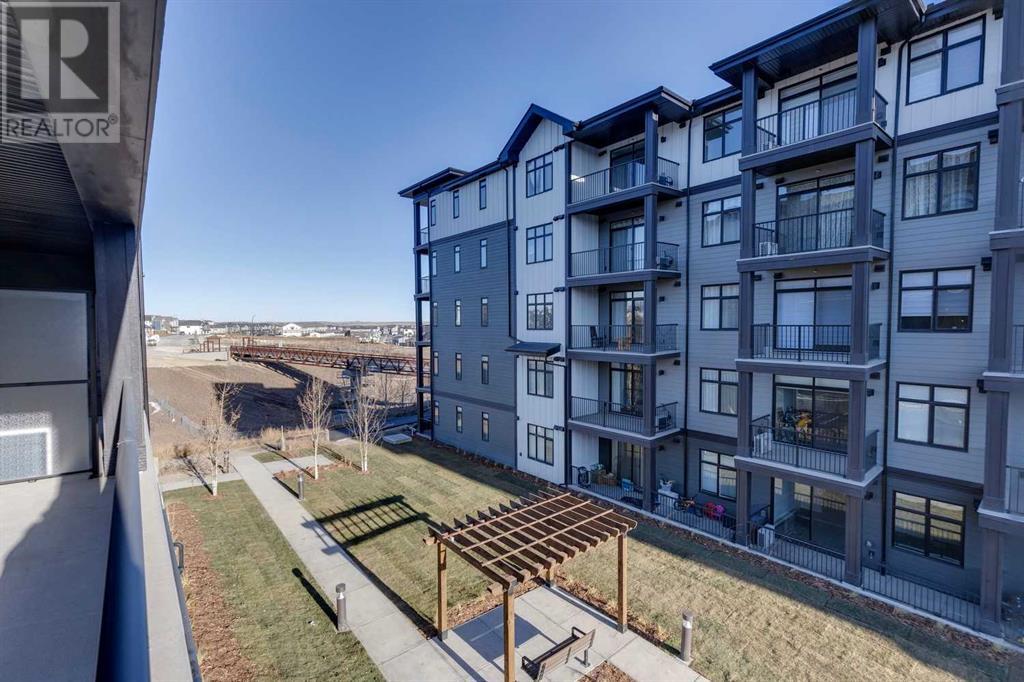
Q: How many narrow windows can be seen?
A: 15